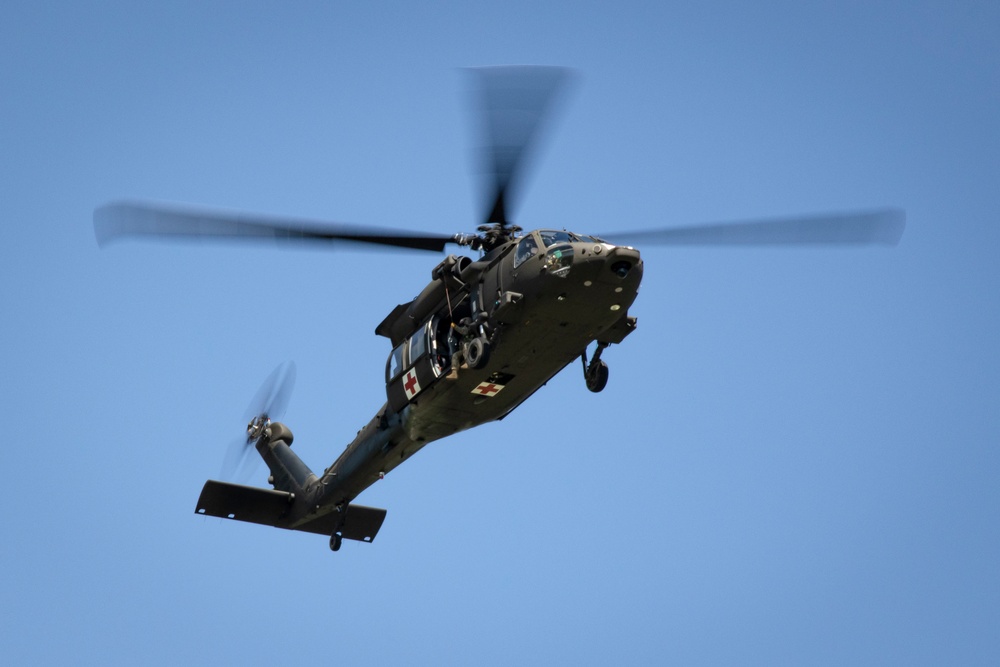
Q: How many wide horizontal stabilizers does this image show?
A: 2